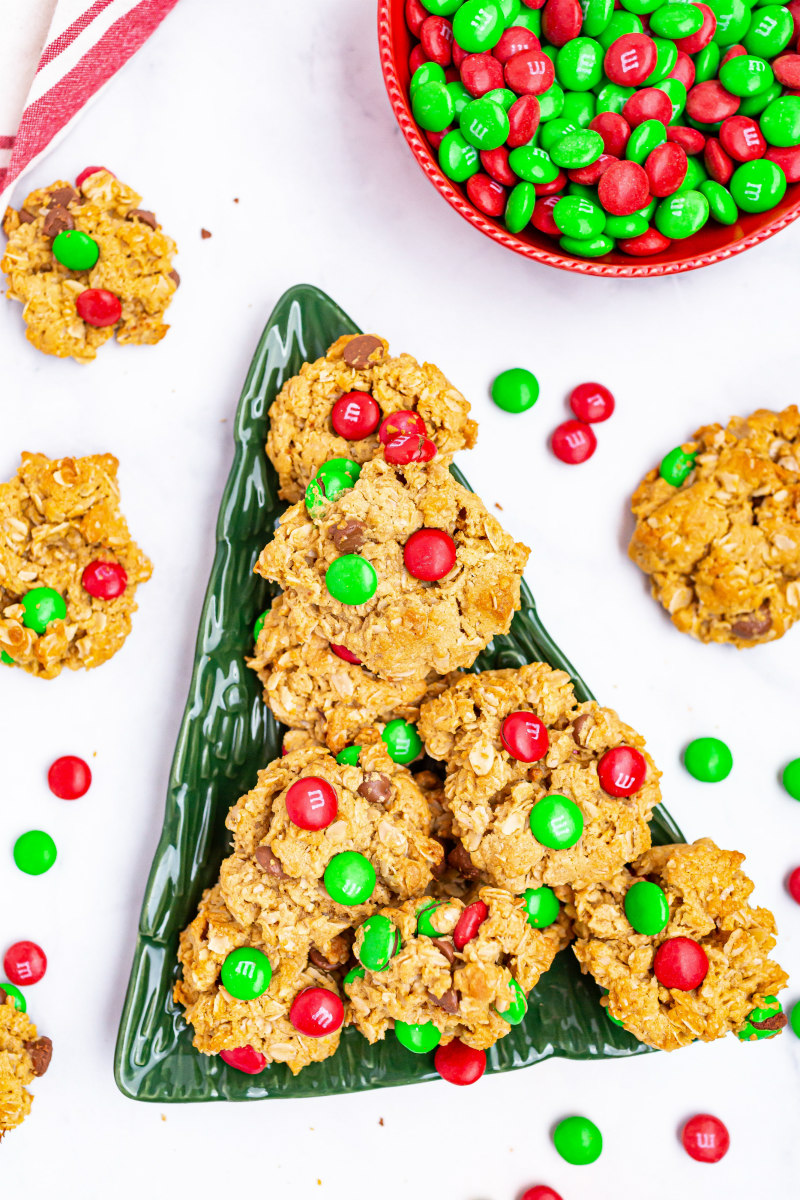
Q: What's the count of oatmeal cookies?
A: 12